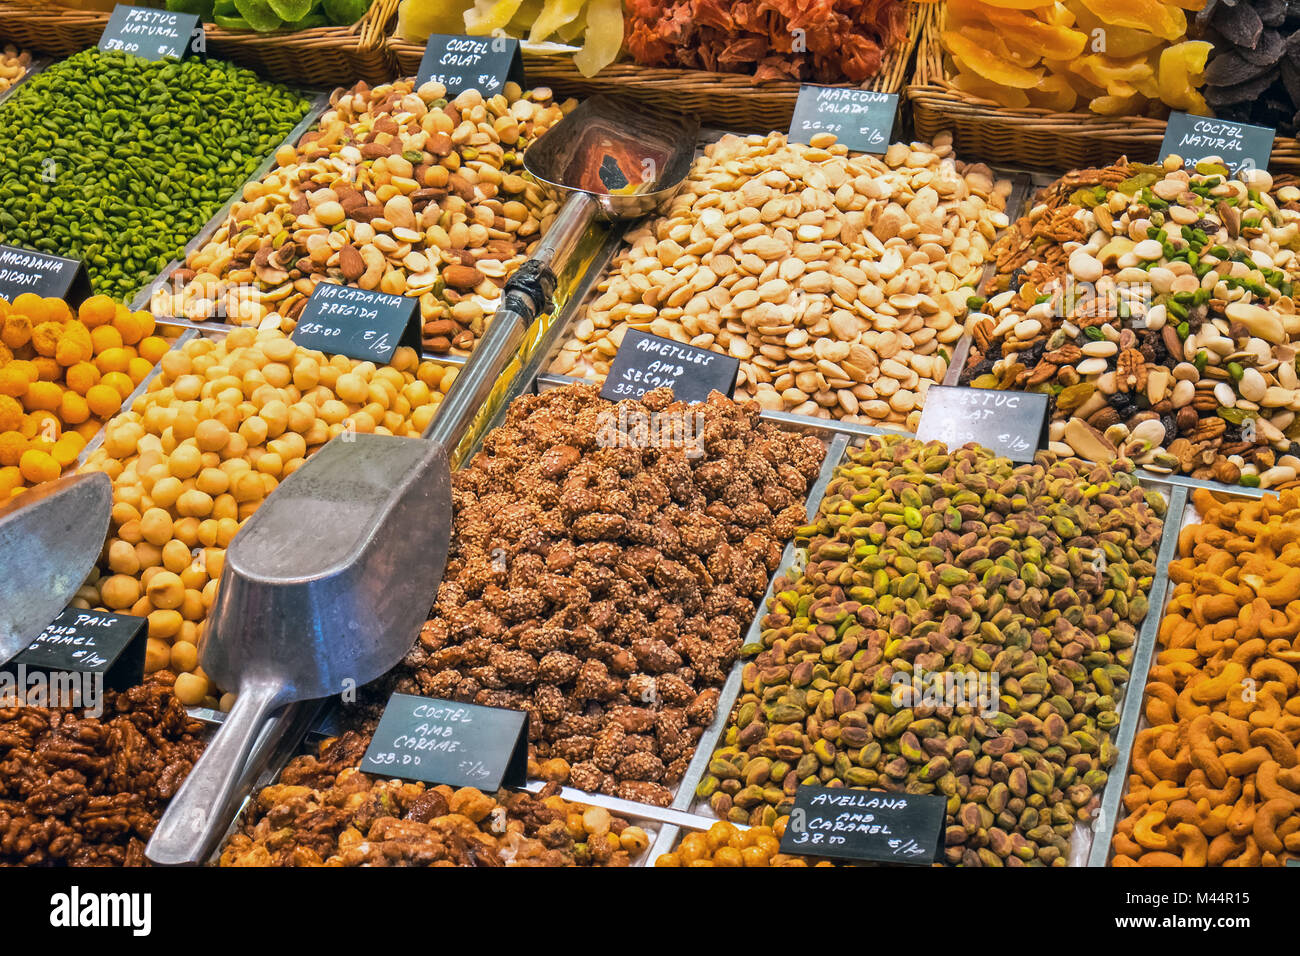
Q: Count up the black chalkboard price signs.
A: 11